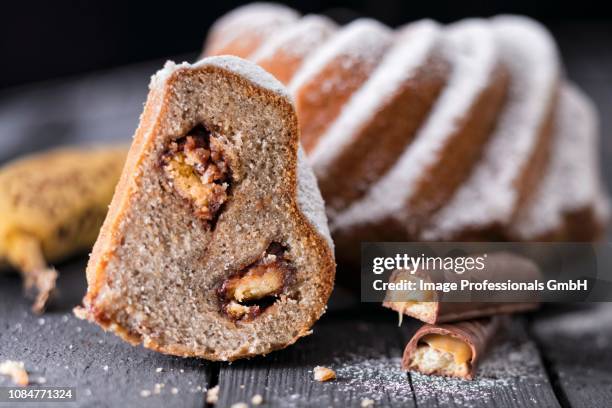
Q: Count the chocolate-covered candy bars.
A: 2